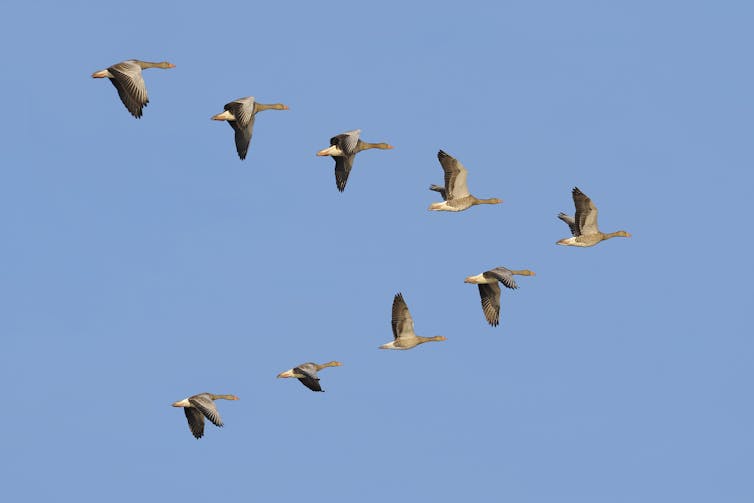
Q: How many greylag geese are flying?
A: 9